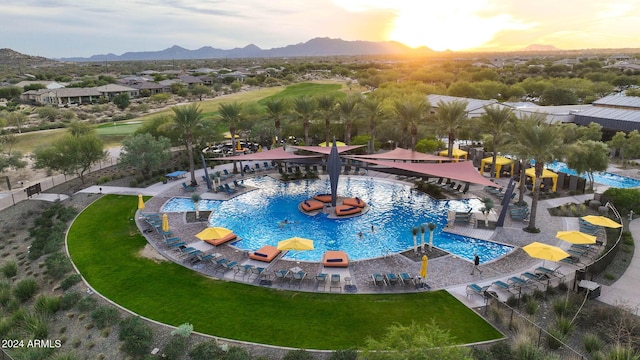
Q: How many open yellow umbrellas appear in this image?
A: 5